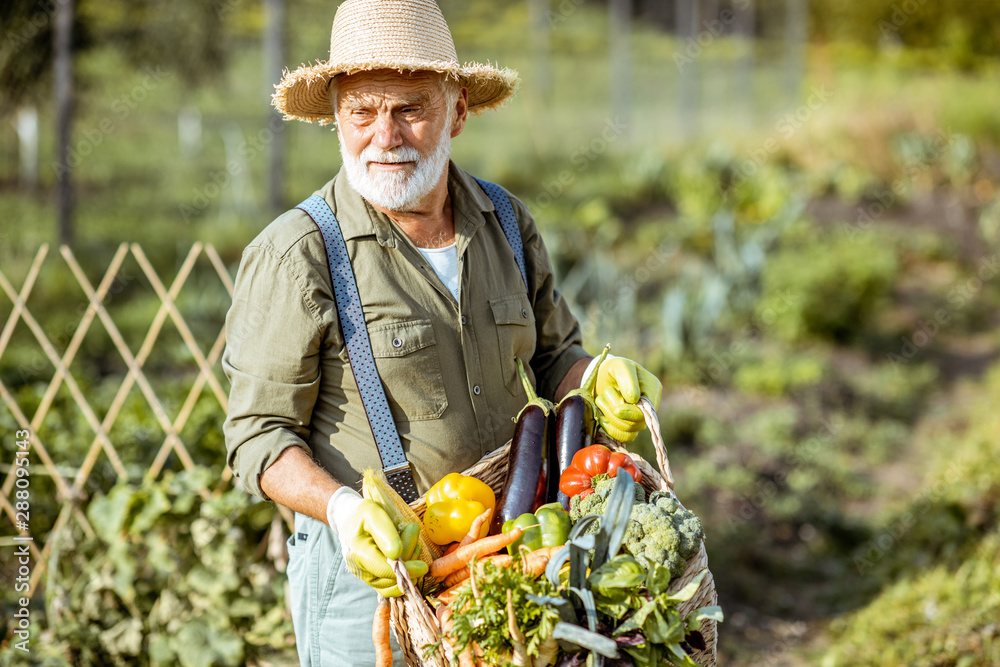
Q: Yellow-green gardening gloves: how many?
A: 2